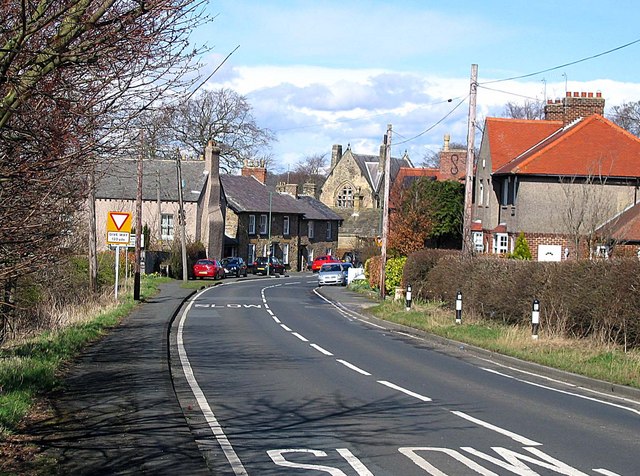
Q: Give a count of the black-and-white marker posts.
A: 3